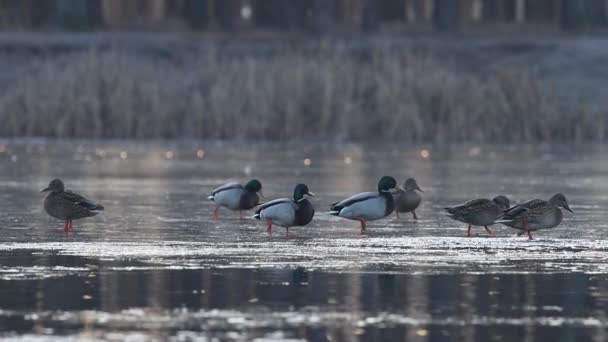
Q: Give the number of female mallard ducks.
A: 4